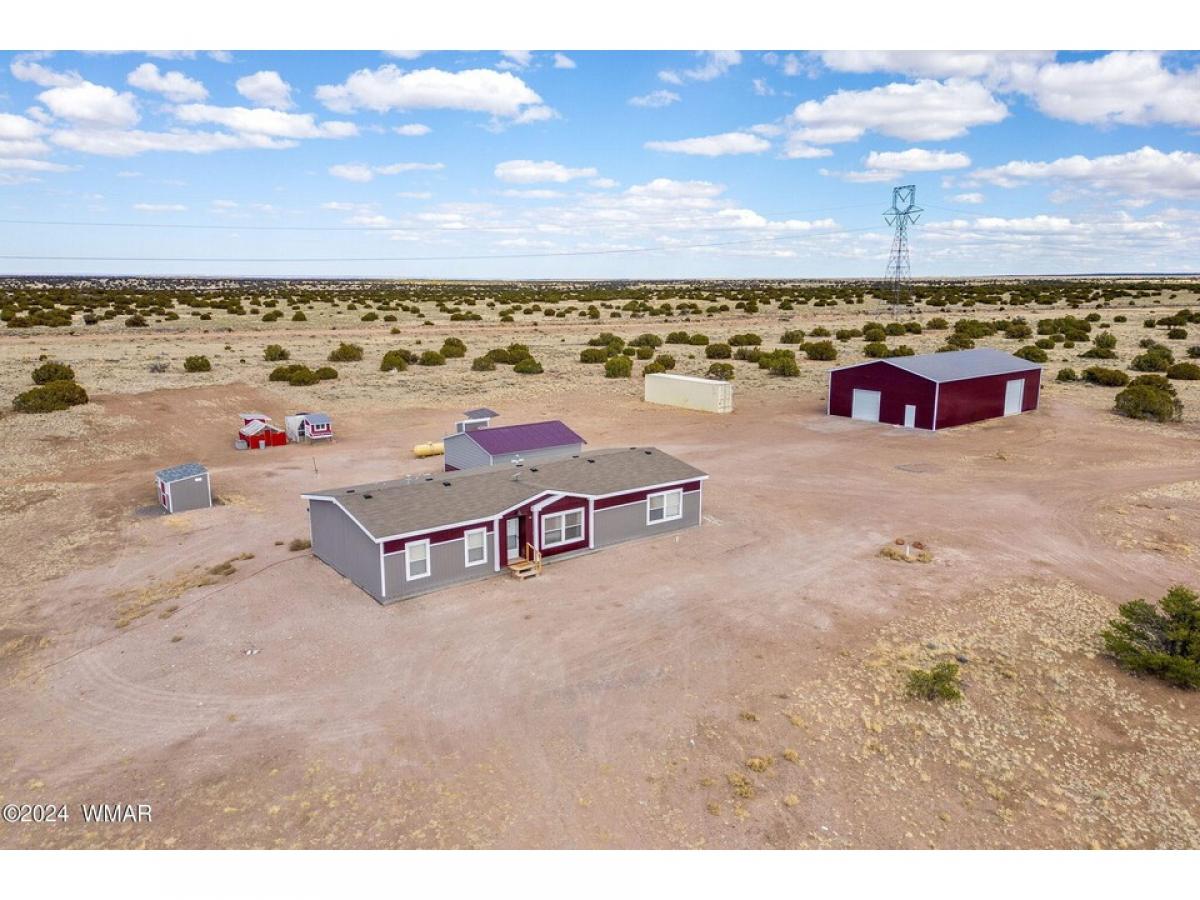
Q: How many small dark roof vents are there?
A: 10